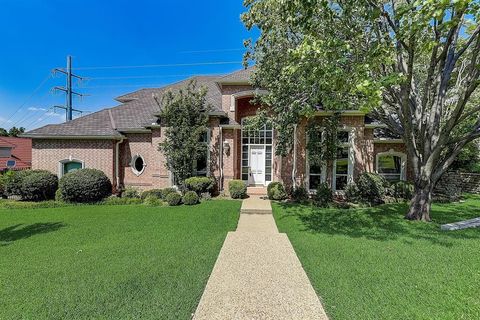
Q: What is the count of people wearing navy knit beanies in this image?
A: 0